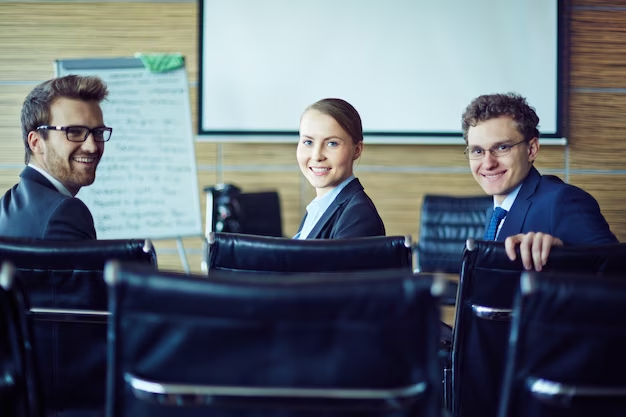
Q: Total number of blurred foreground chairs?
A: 3